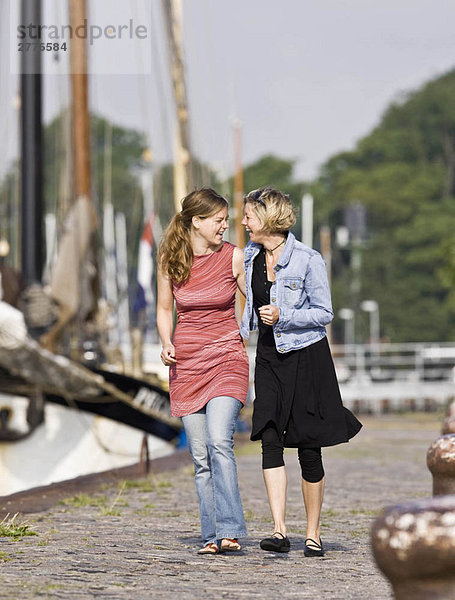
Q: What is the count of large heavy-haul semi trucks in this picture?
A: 0